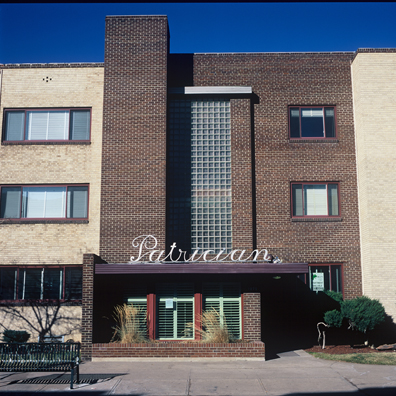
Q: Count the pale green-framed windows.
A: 3